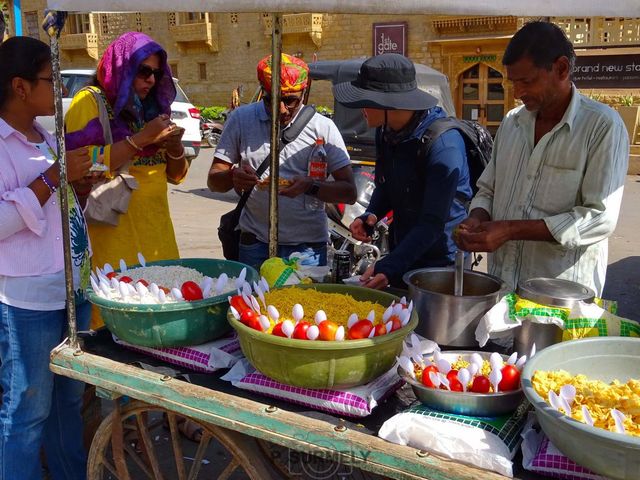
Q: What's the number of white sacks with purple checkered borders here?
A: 3